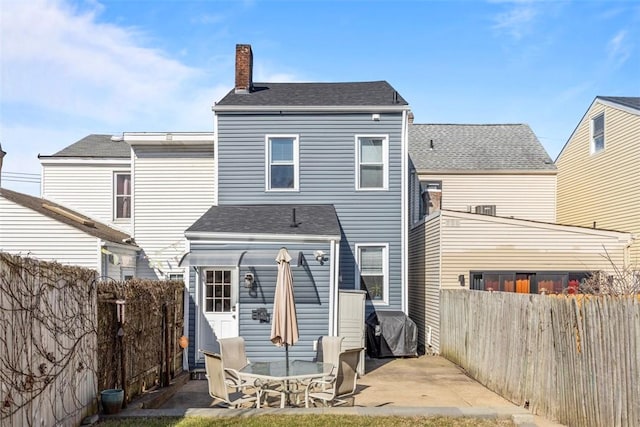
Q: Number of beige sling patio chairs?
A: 4